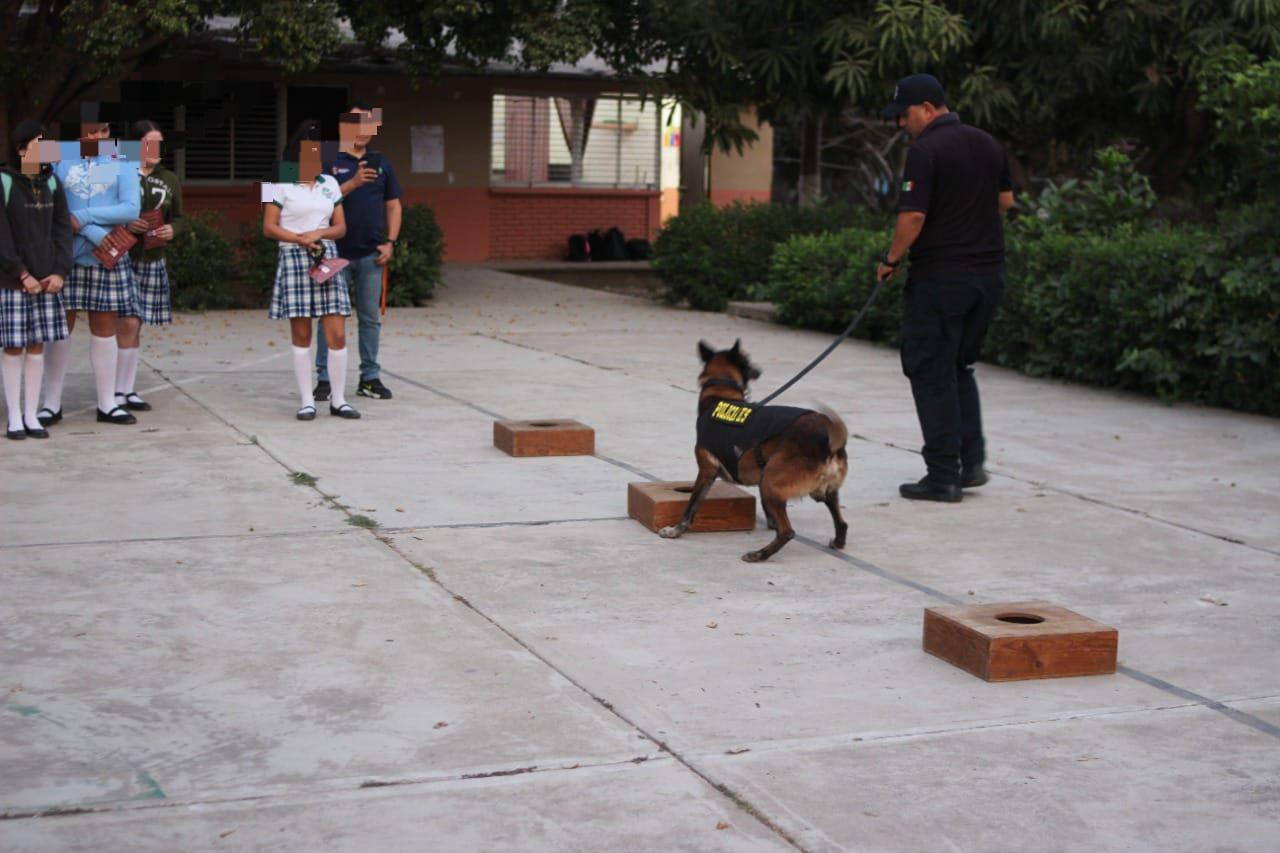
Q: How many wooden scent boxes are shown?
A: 3